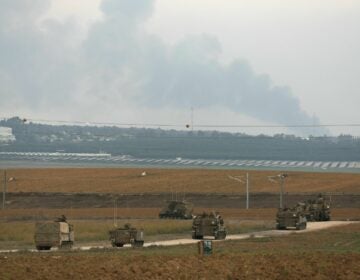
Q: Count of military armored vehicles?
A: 6